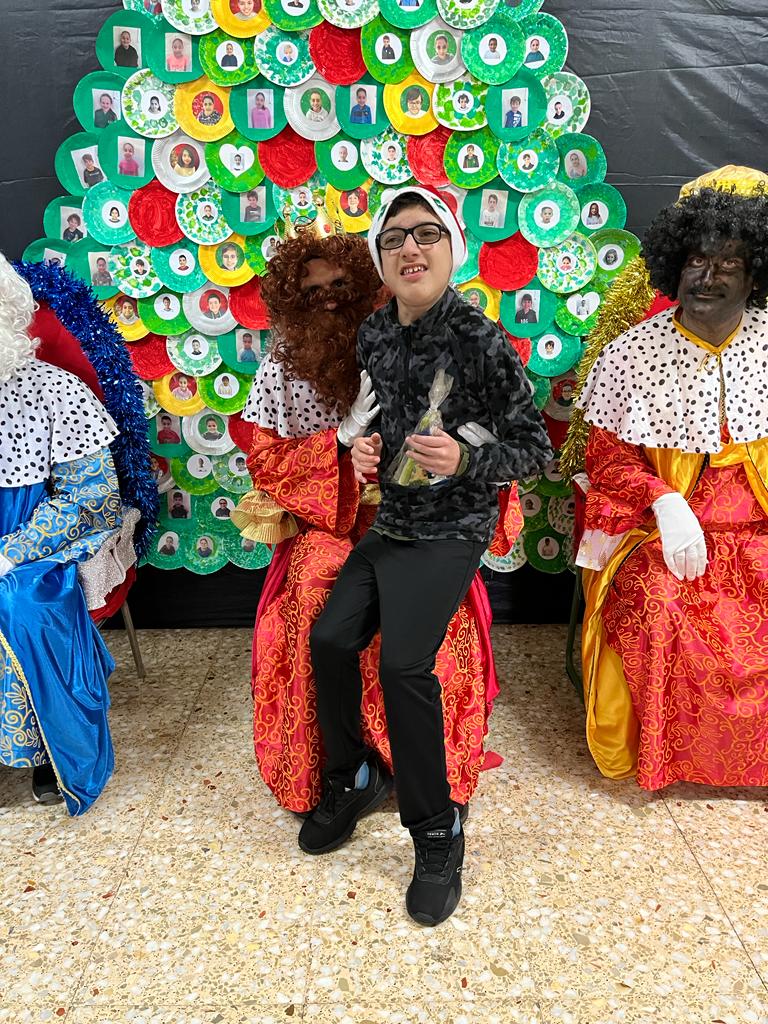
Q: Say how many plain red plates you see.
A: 10